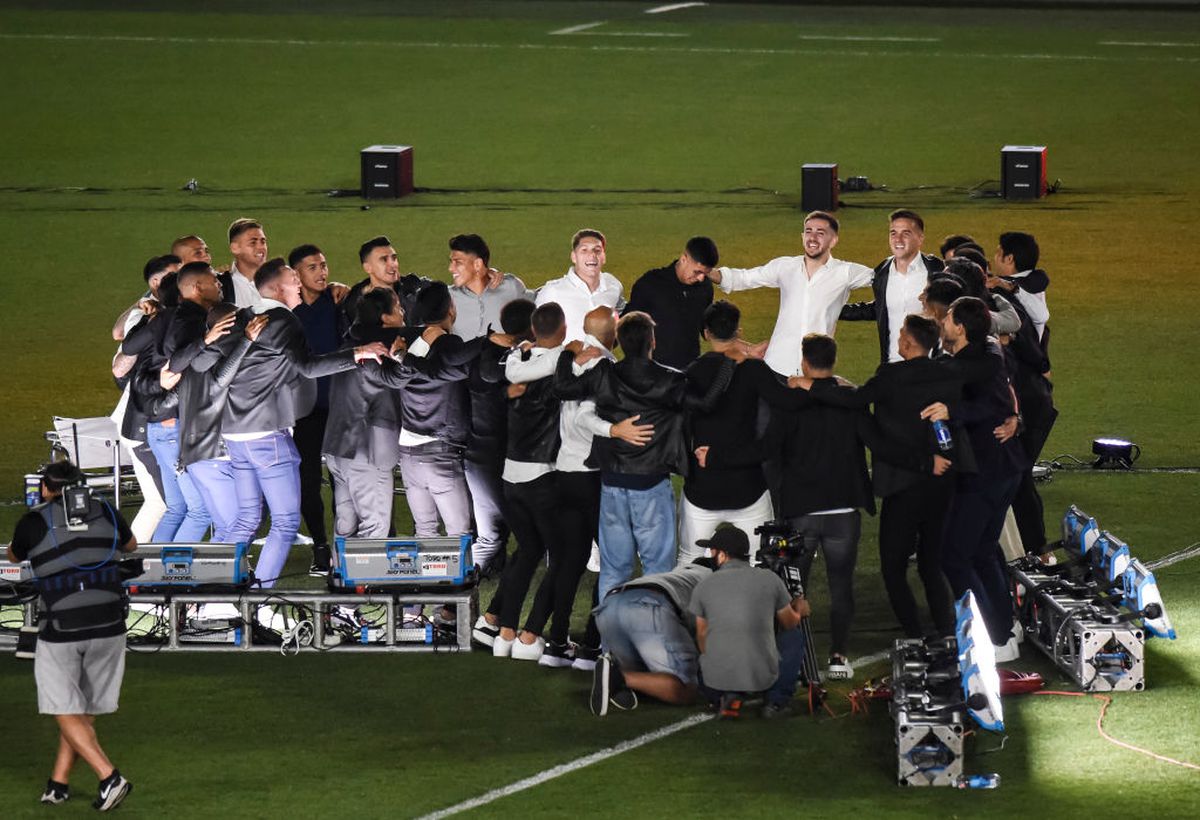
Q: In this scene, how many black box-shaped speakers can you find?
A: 3